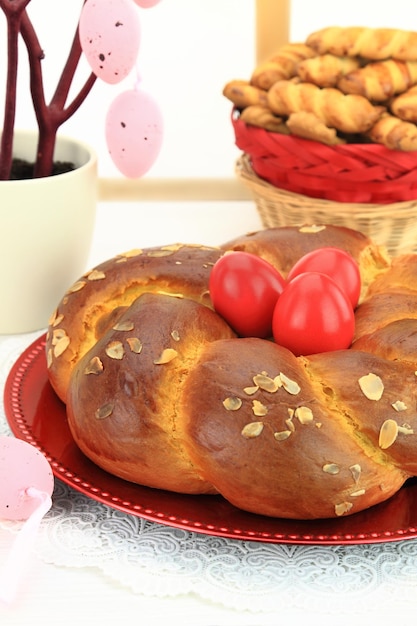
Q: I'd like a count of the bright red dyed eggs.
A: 3